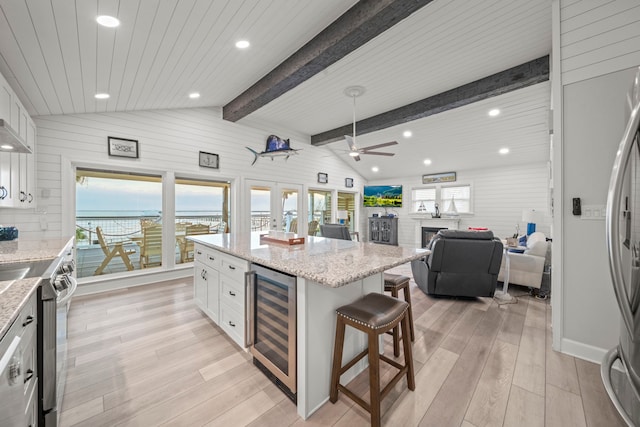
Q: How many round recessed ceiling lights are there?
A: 9